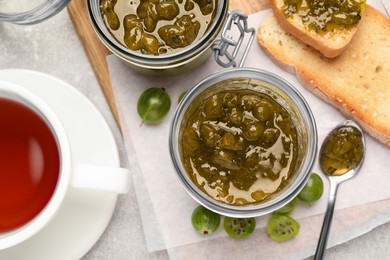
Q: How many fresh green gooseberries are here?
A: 7